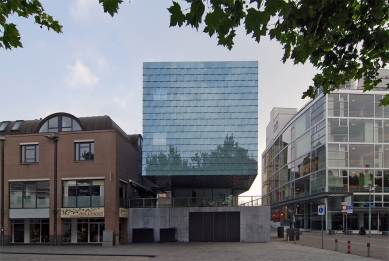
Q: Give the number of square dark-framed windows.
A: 2